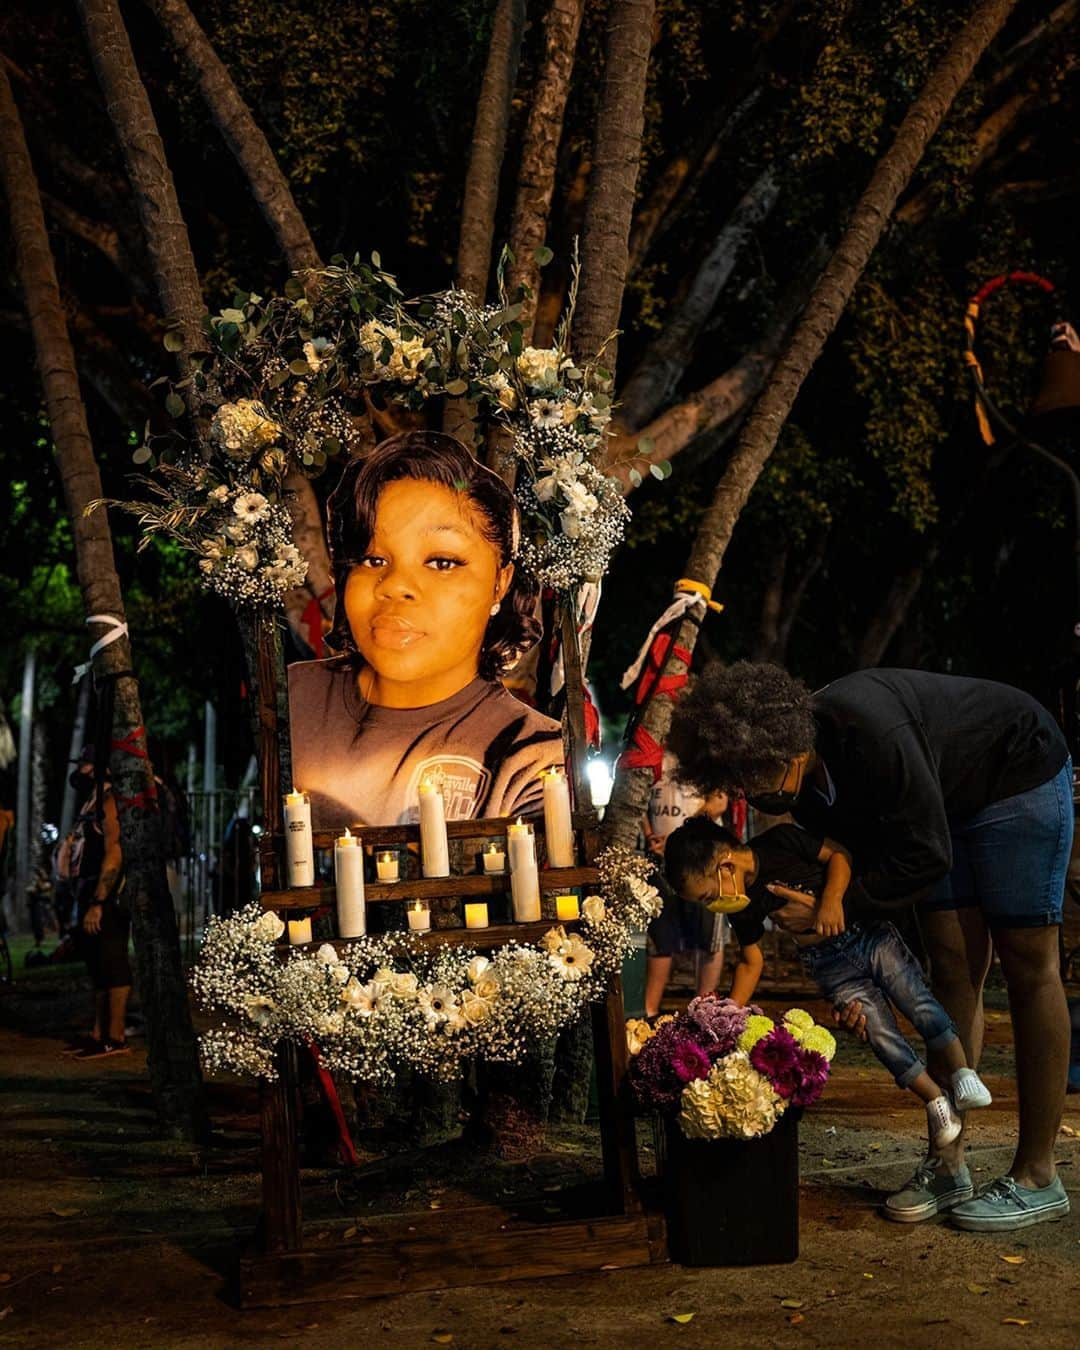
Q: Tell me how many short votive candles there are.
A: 6